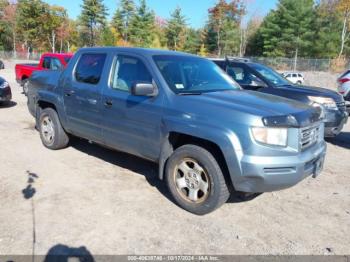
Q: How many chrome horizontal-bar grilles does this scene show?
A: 1